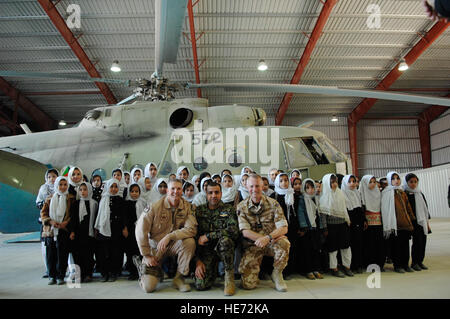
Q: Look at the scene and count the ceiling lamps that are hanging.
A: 5